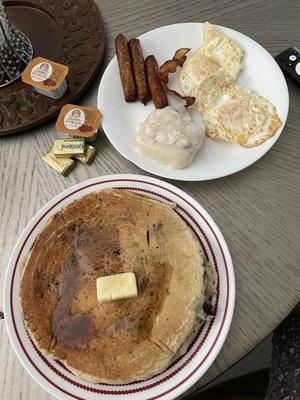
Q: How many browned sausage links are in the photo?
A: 3